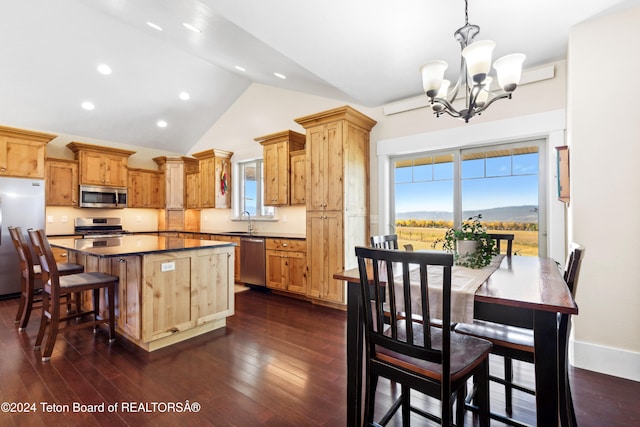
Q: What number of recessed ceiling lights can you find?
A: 8